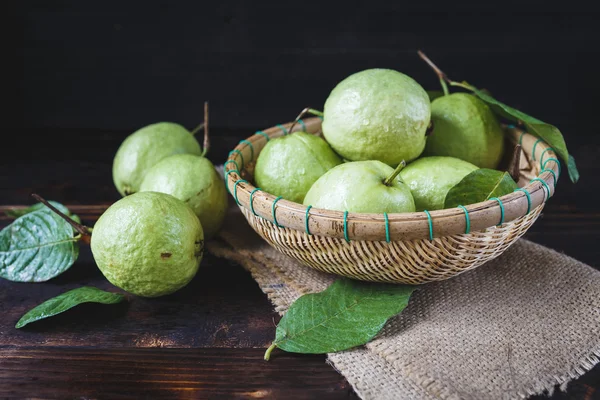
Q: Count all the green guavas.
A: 8